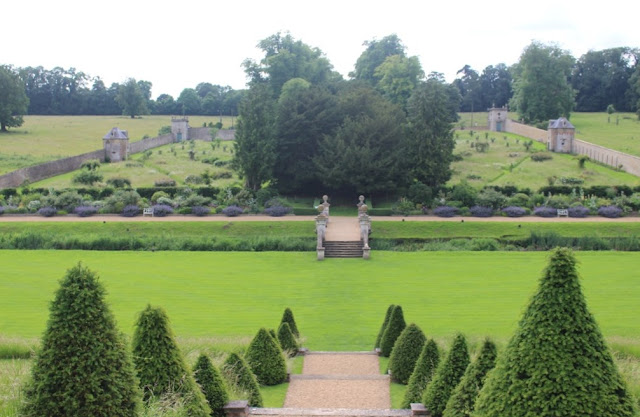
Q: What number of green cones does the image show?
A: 15